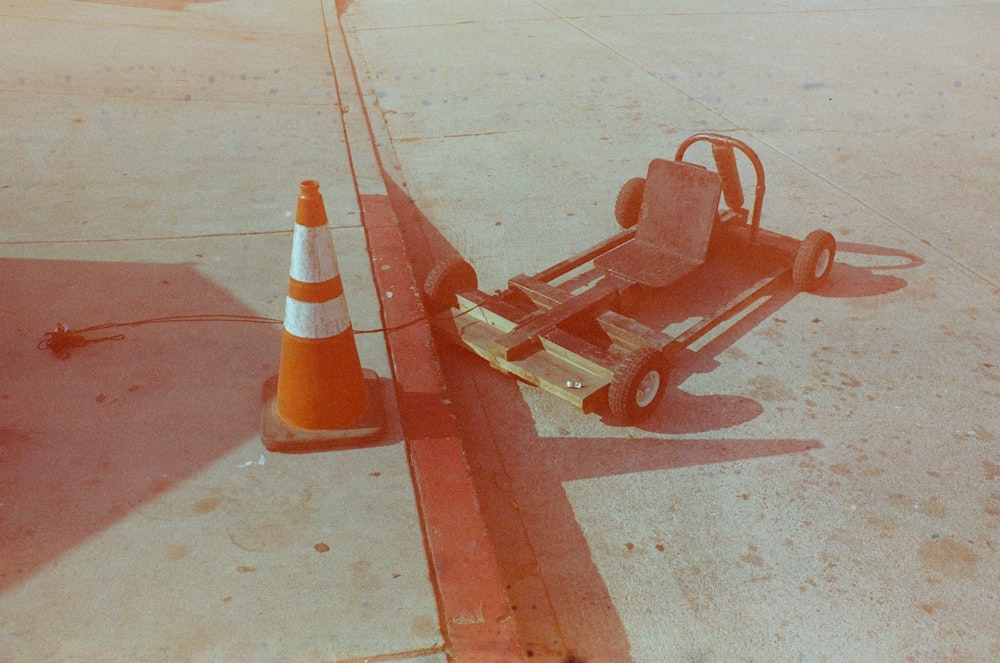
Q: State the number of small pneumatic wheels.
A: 4